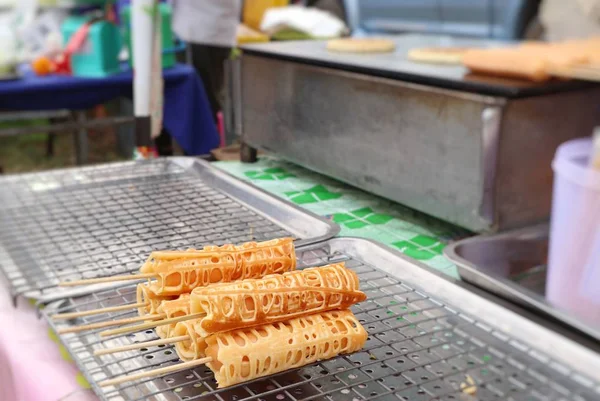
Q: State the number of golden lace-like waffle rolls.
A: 6